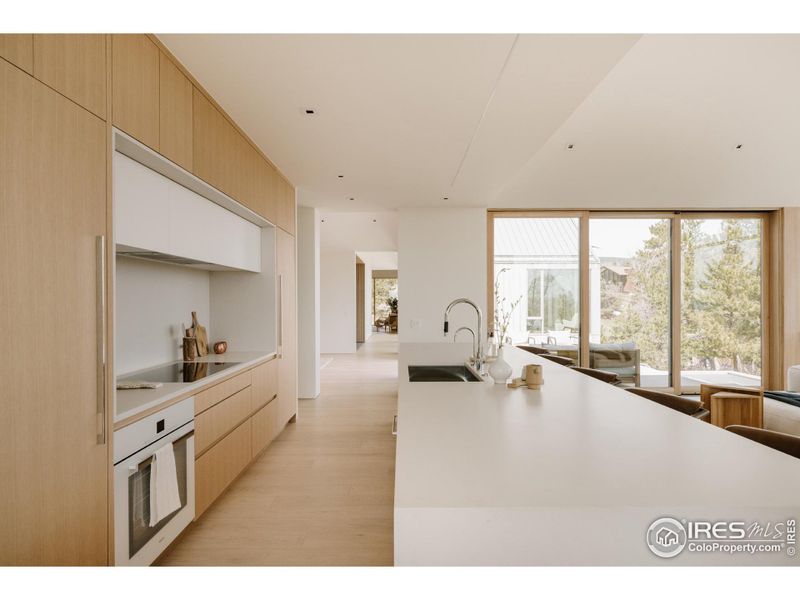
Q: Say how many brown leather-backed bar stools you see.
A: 5